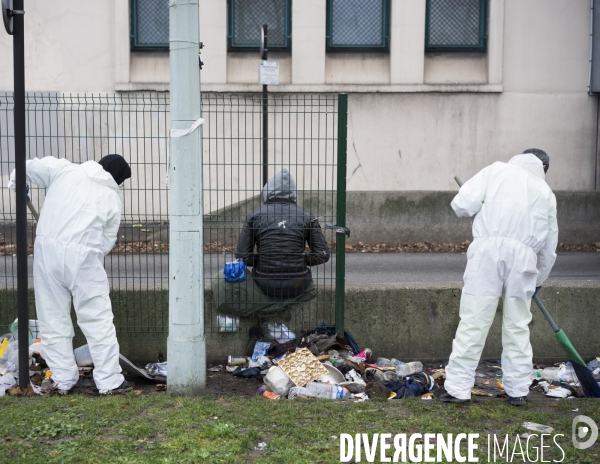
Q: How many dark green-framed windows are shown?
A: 4